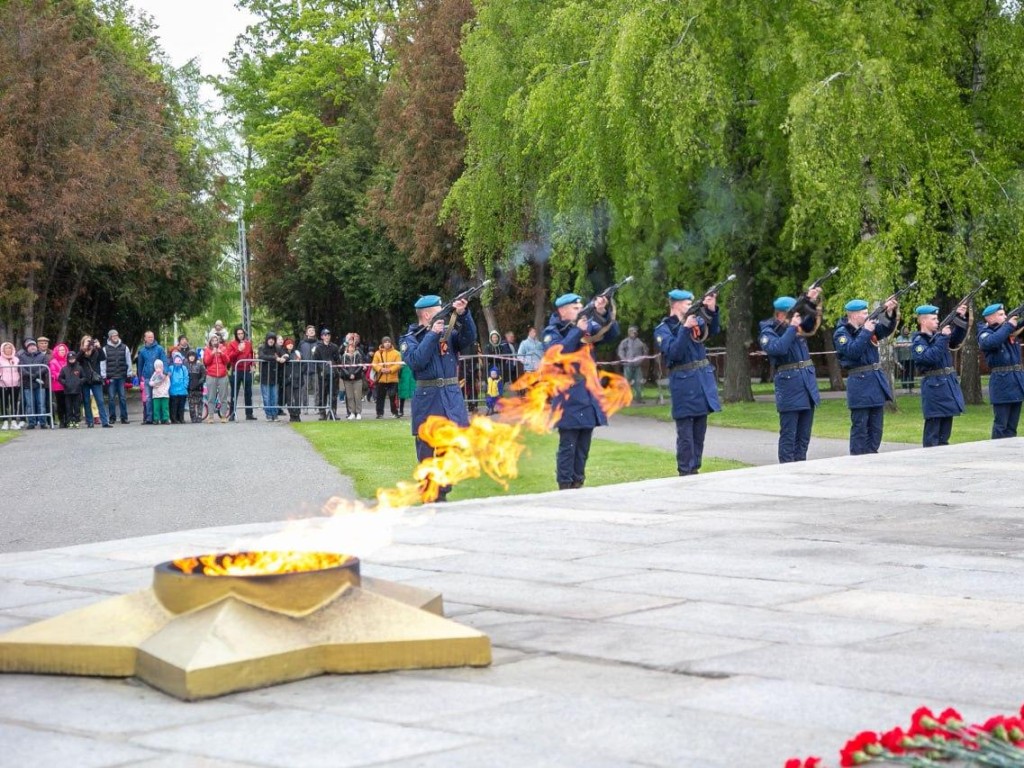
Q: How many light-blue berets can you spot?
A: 7